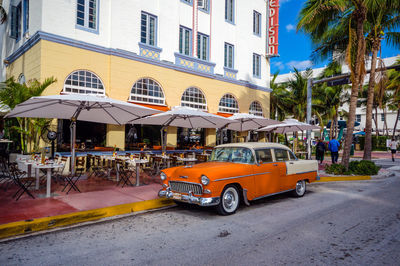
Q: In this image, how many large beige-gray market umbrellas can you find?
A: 4